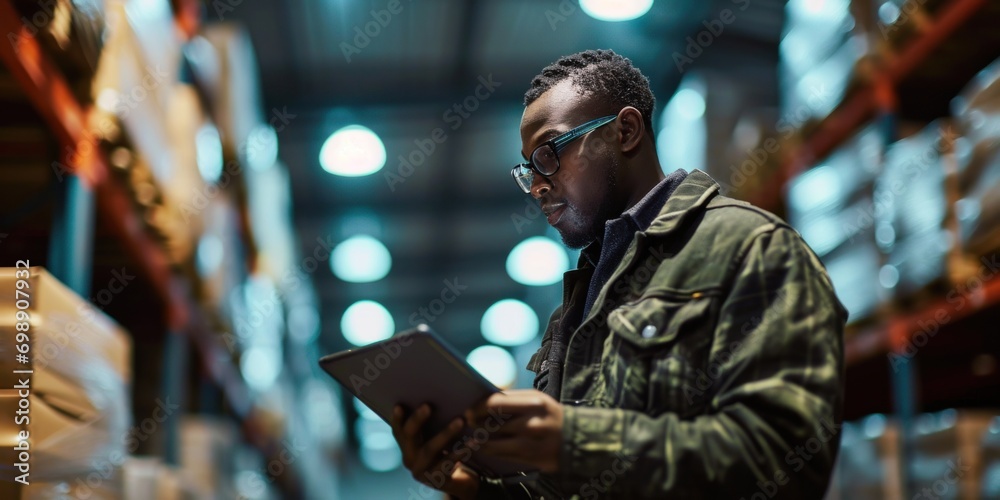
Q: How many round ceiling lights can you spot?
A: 7